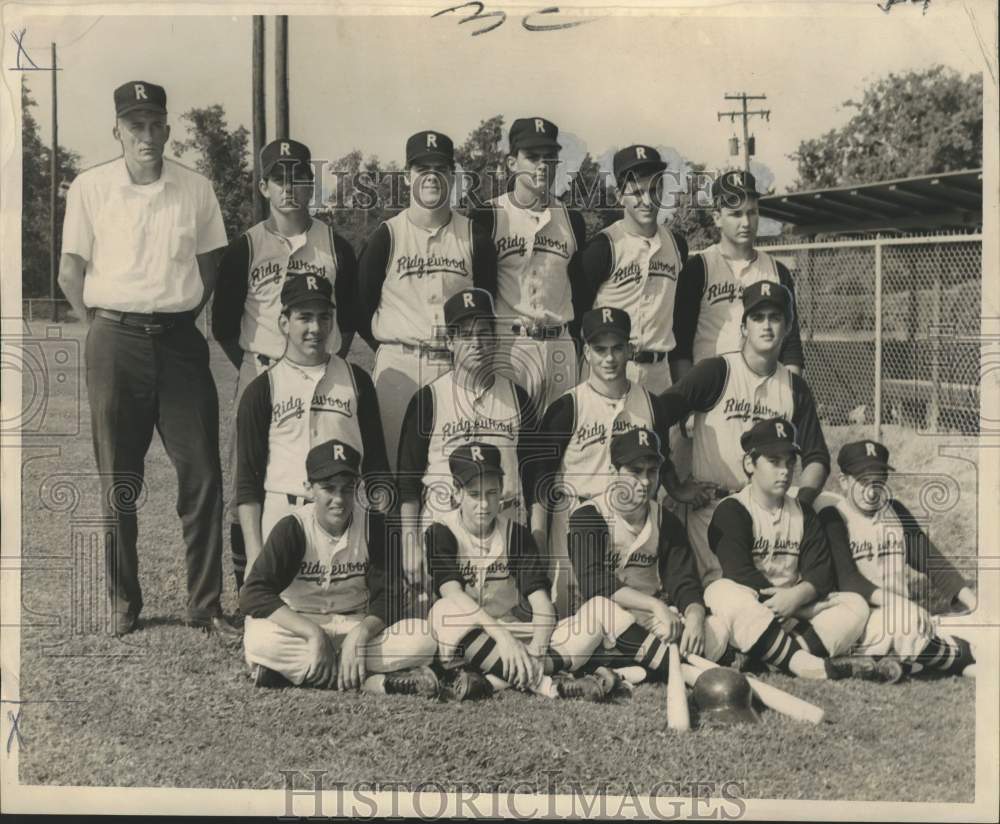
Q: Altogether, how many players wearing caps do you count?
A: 14